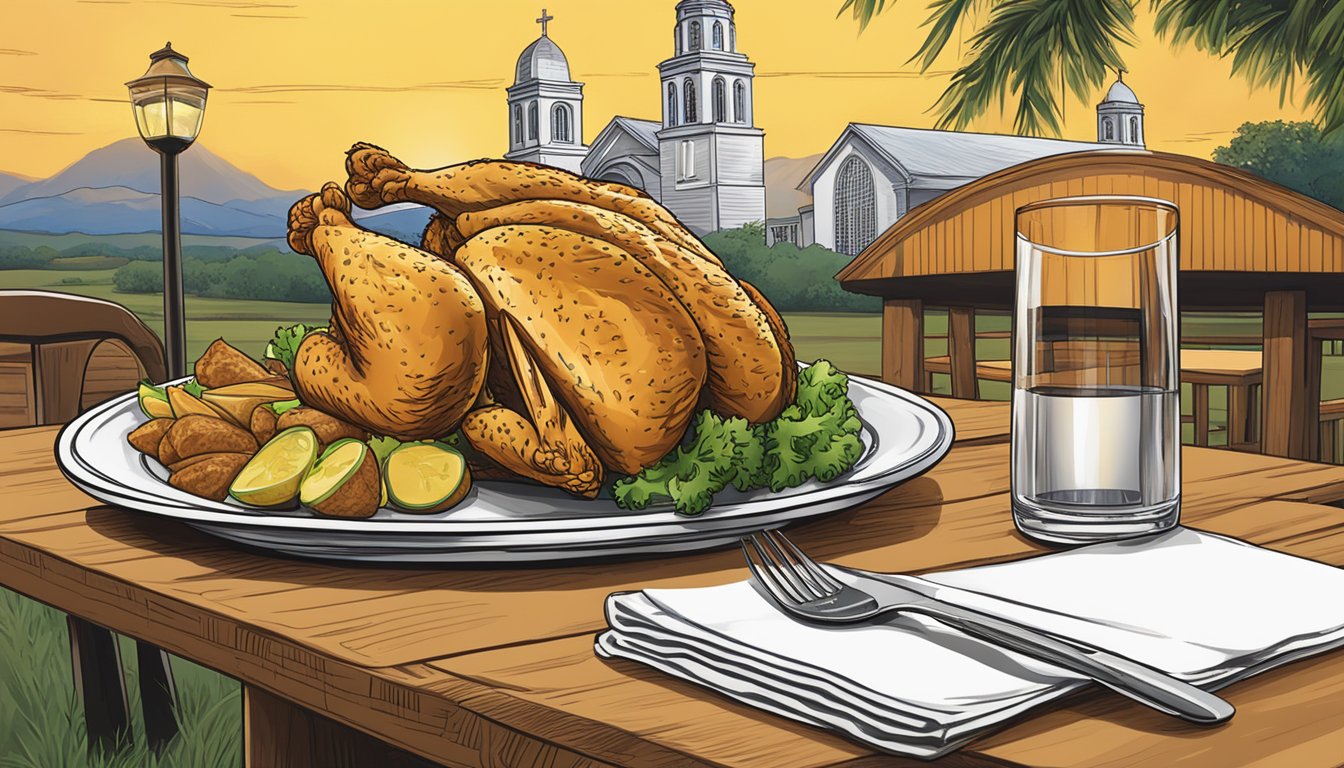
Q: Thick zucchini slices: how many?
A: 3